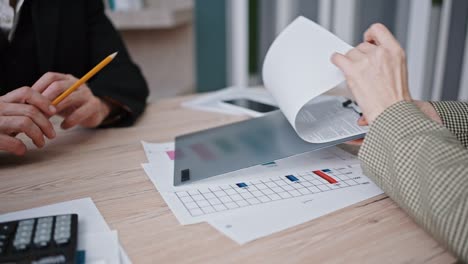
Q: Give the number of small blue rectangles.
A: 3